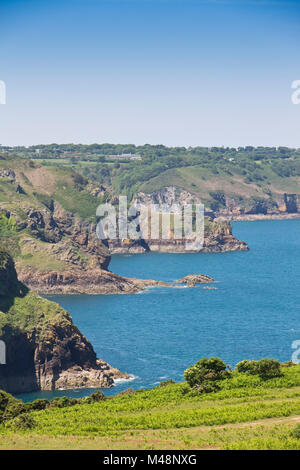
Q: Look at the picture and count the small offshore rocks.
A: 2